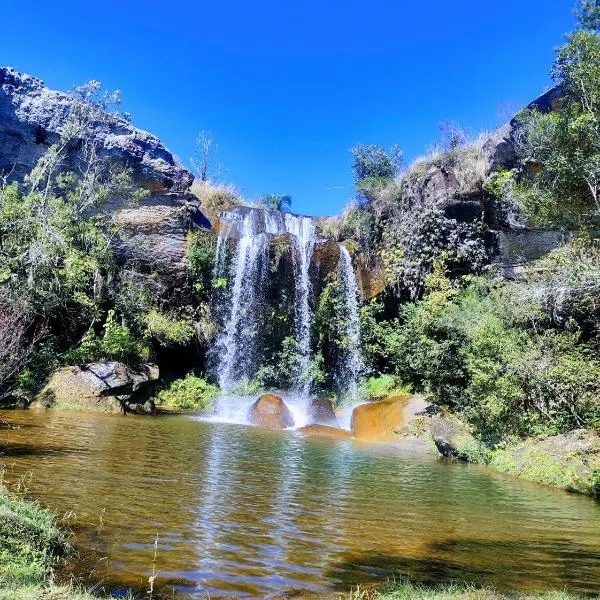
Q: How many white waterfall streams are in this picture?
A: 3